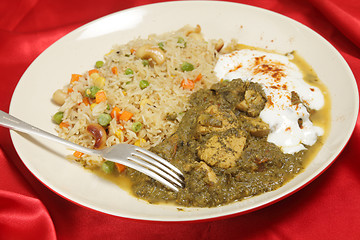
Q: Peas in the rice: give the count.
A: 12